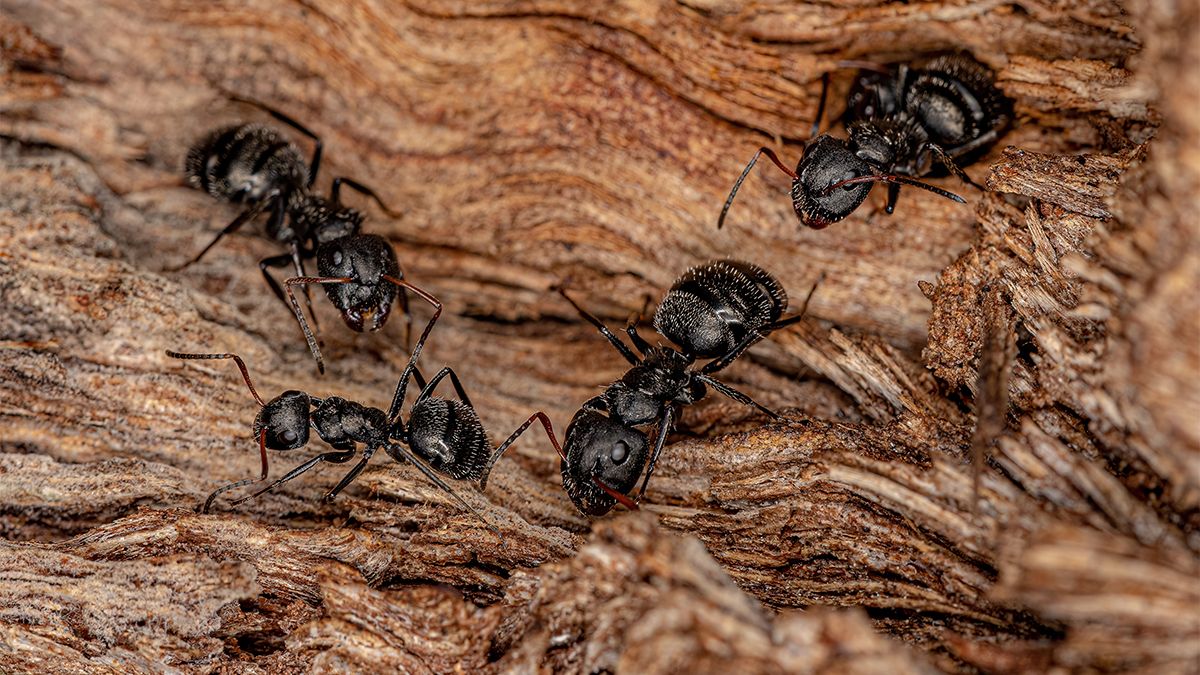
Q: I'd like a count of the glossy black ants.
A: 4